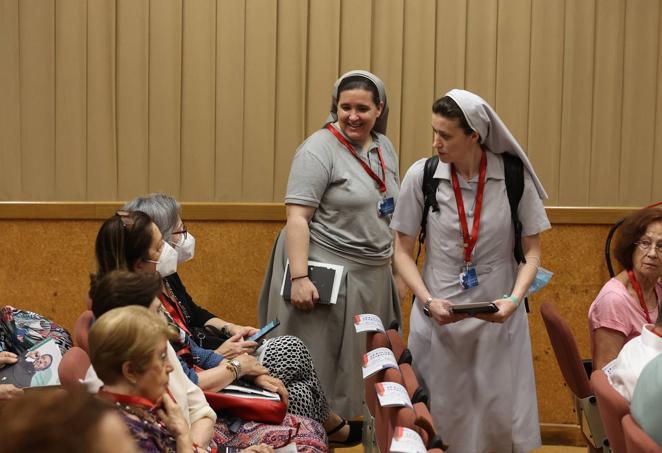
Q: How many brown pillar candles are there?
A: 0